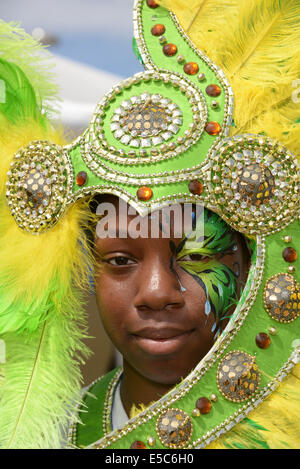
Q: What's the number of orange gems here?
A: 13